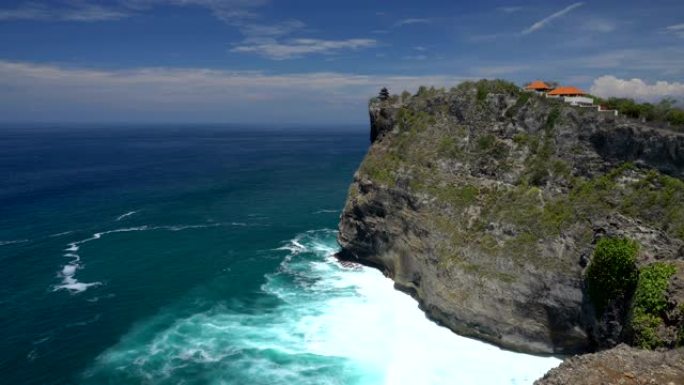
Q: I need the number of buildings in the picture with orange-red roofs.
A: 2